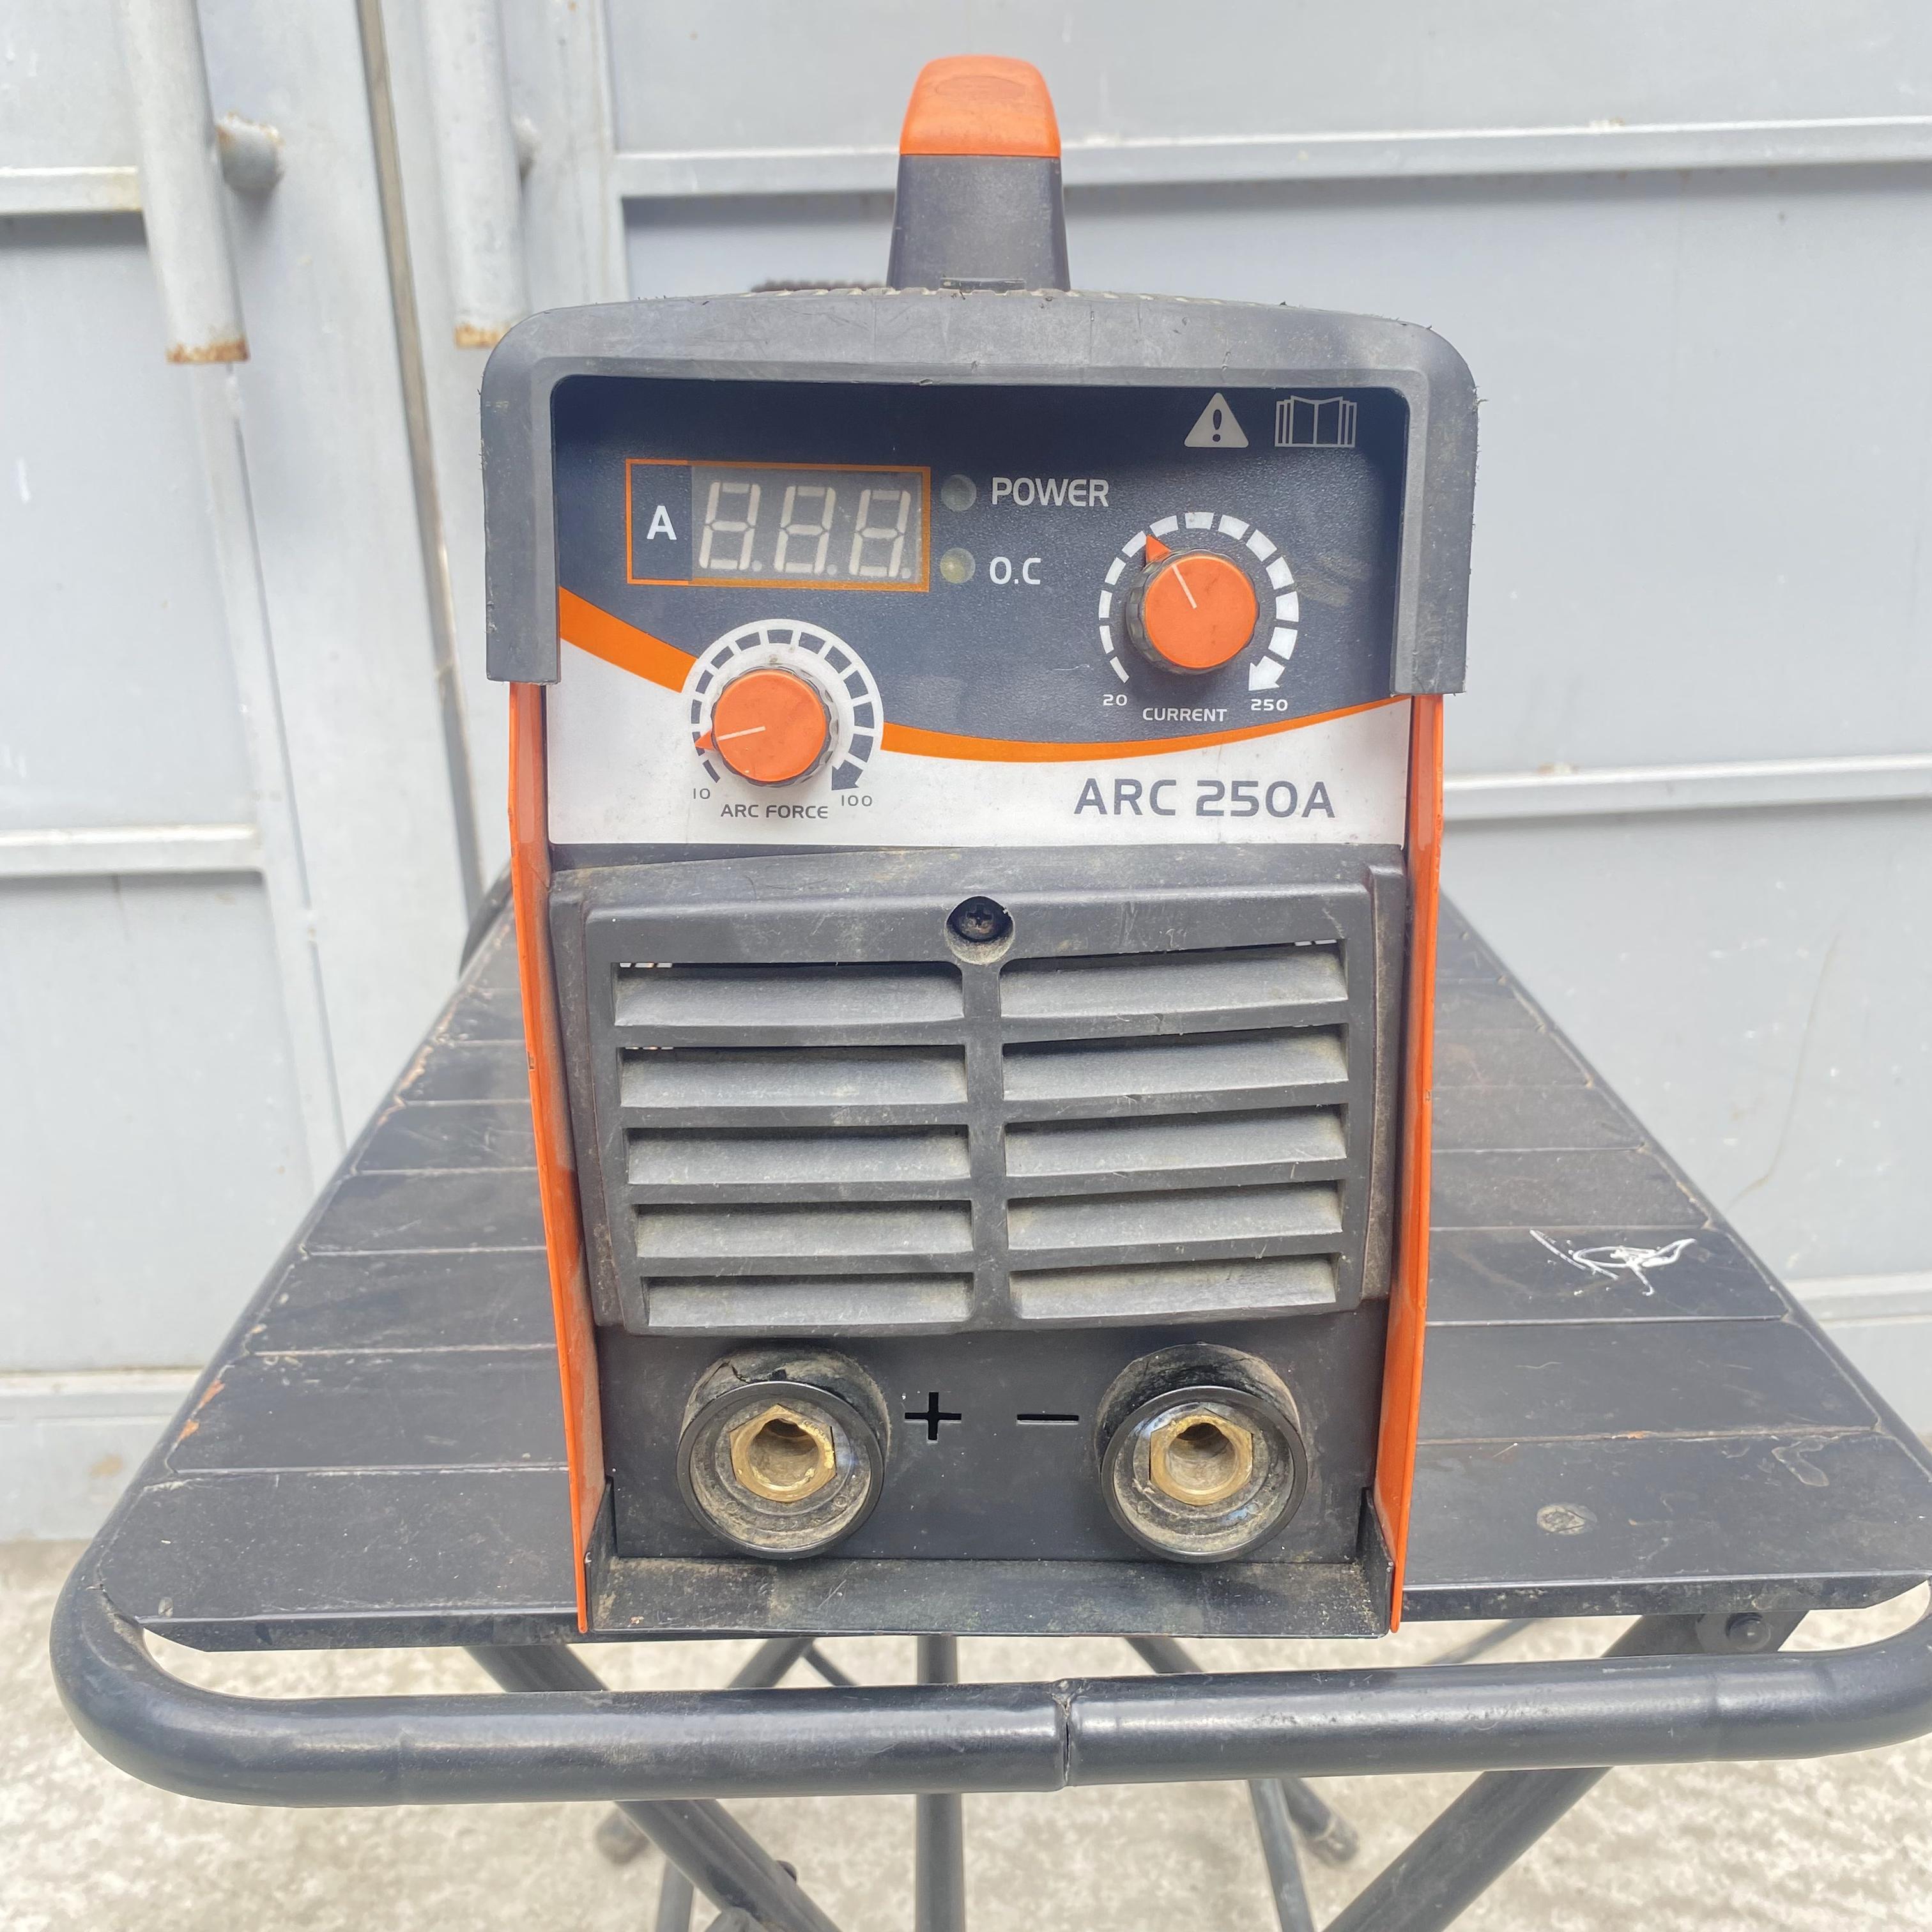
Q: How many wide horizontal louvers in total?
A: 10